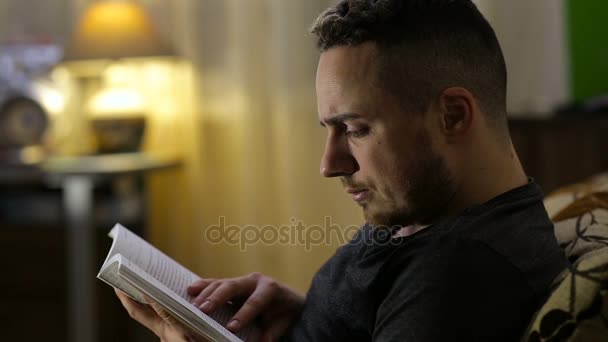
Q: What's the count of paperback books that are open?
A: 1